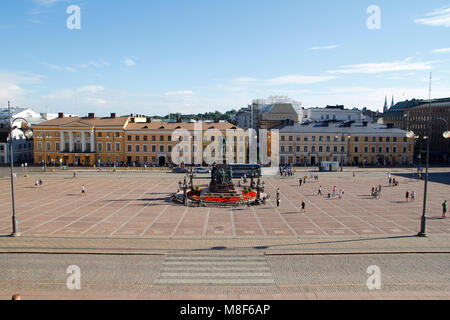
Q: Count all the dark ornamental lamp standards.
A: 4